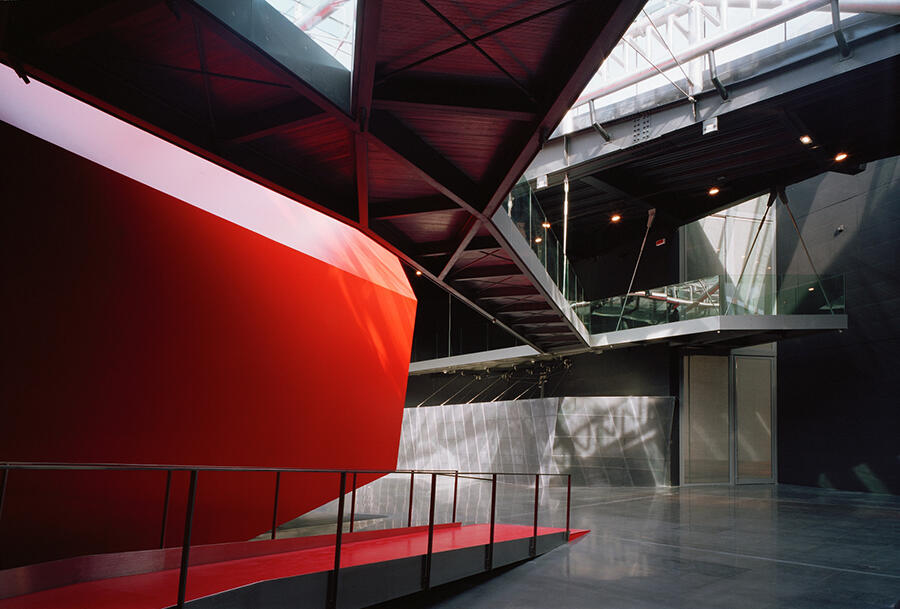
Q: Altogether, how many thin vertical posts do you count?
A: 12